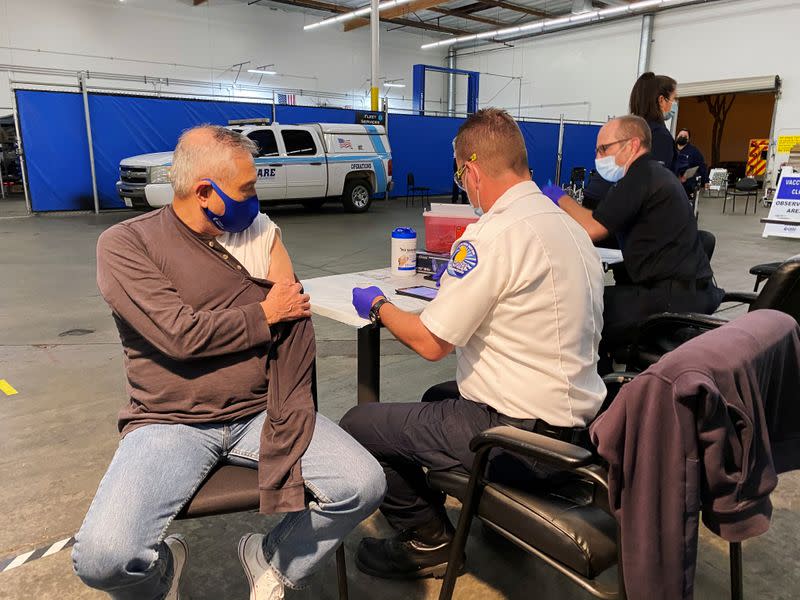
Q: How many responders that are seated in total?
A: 2